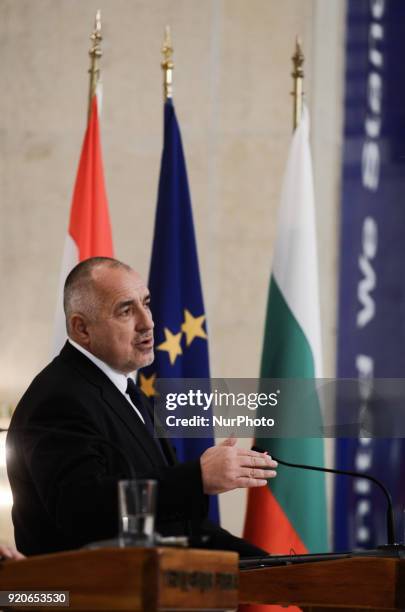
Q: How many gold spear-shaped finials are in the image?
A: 3